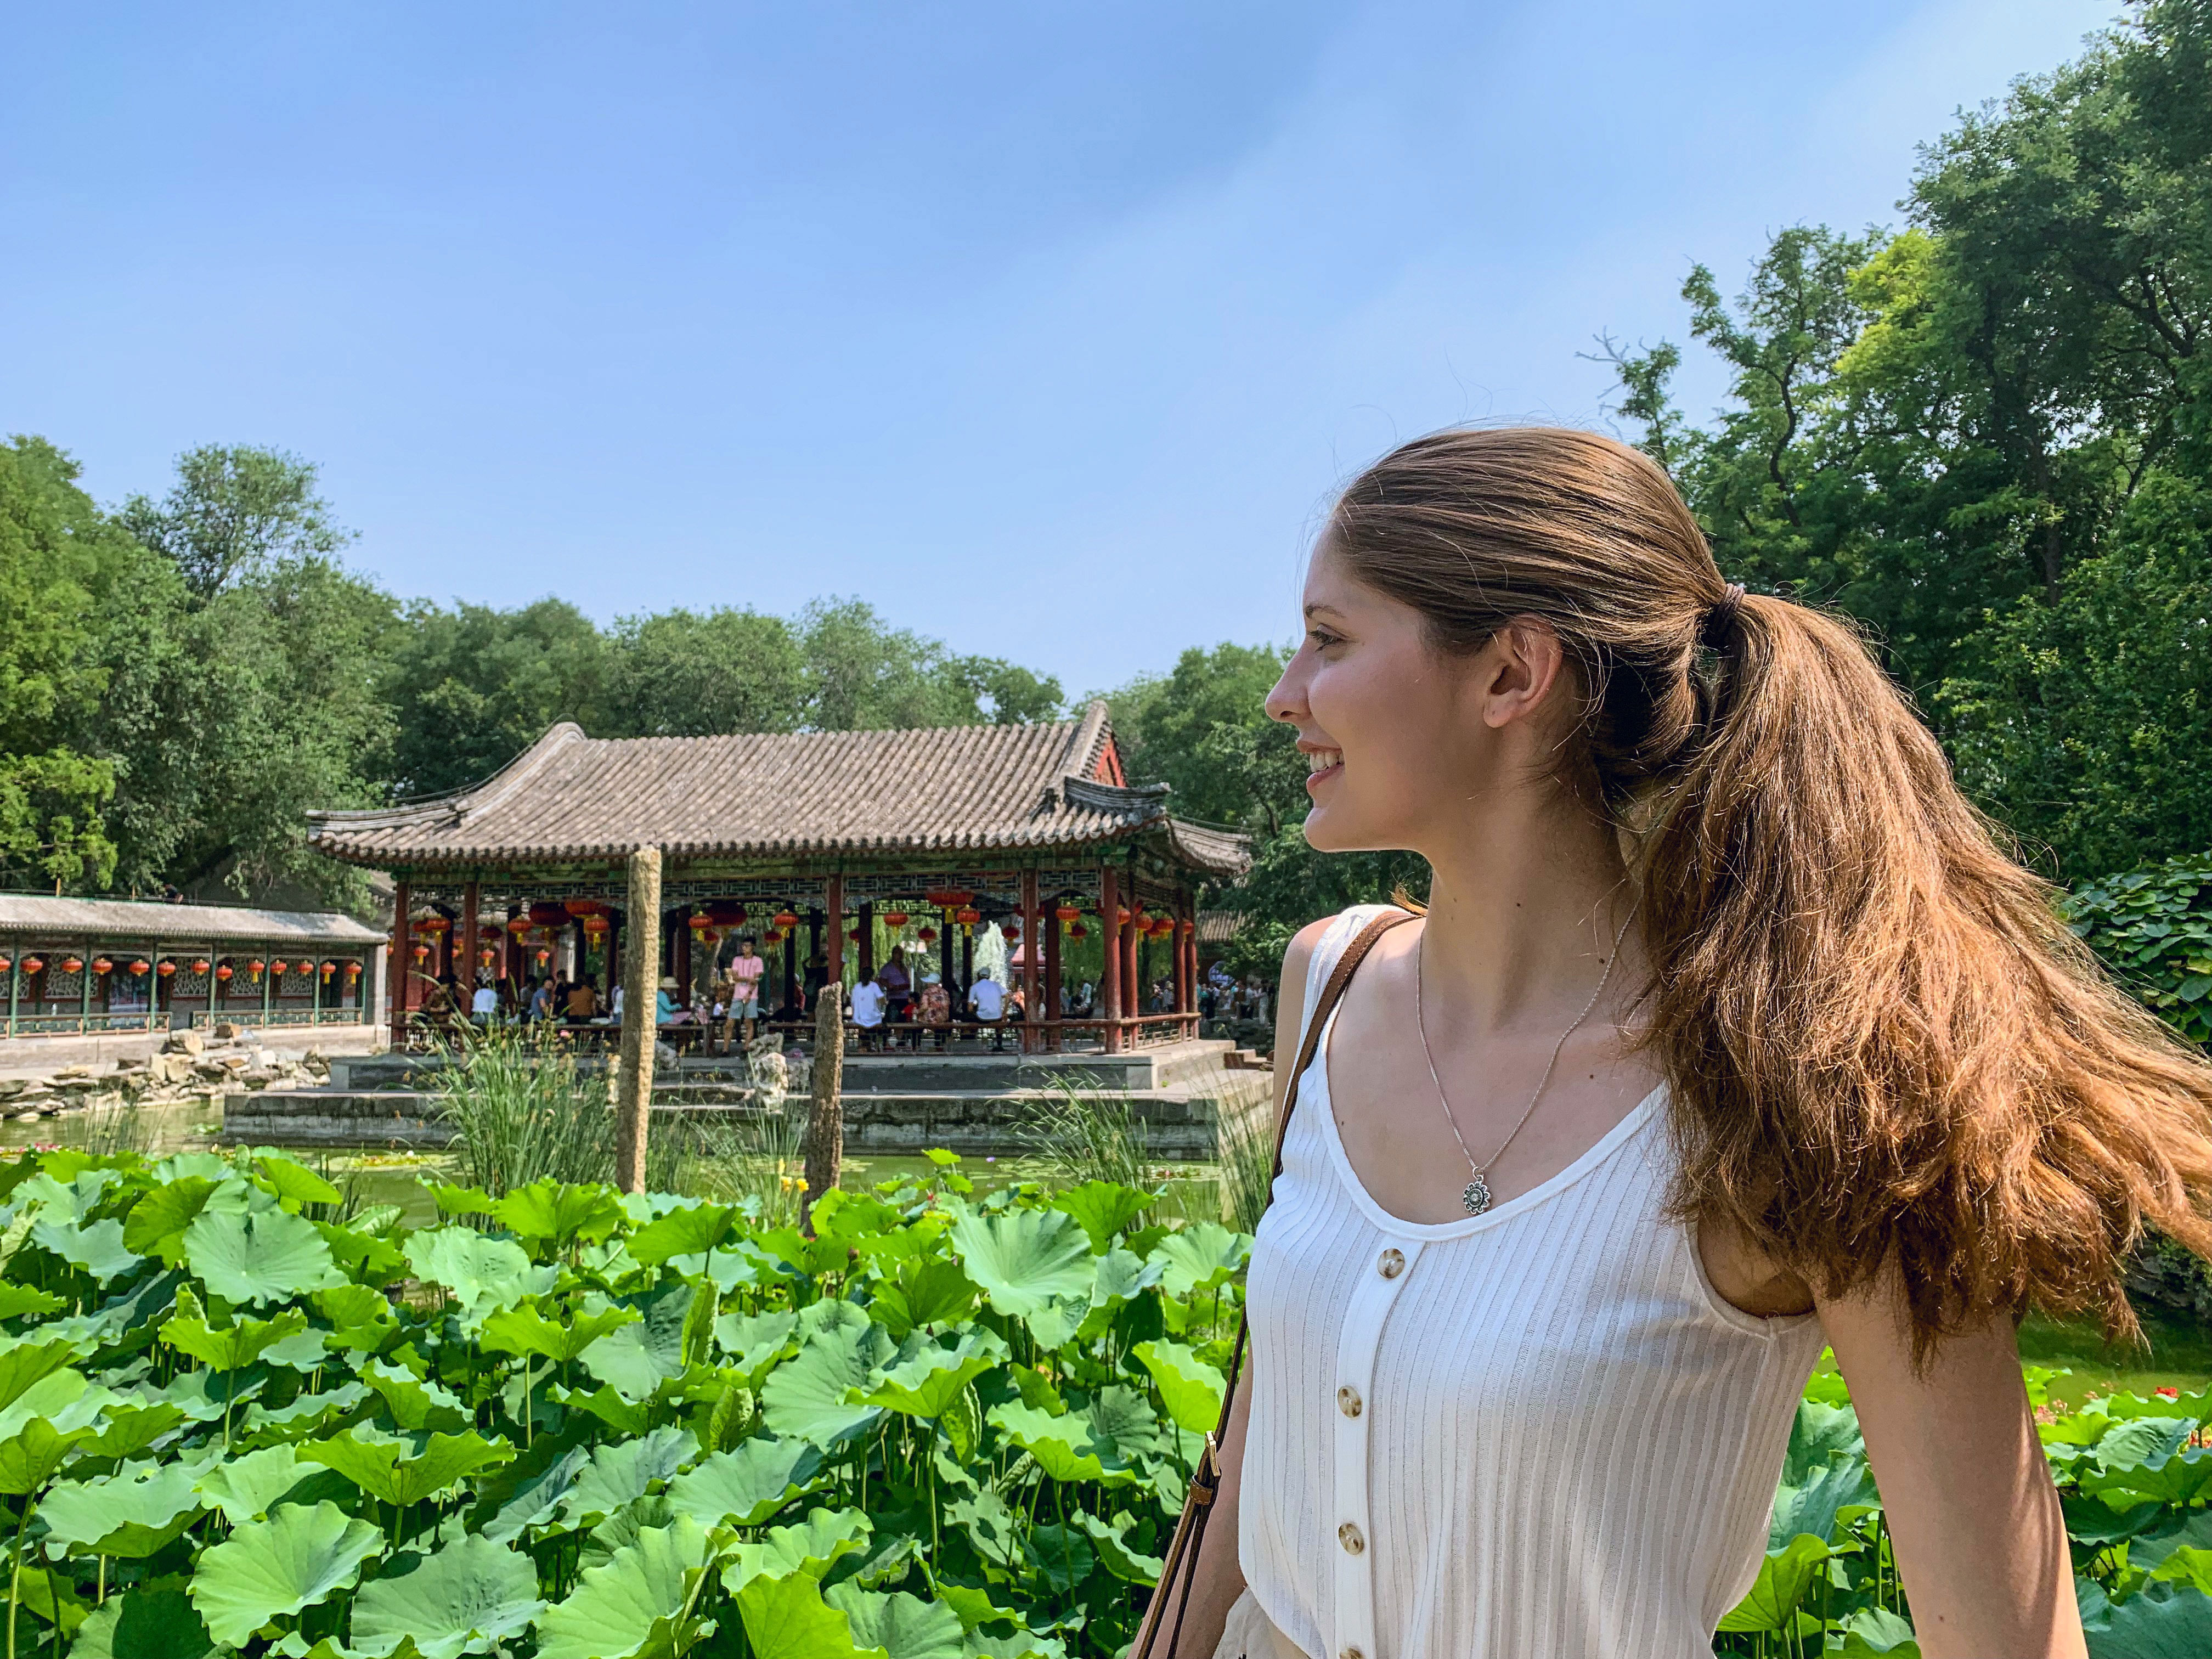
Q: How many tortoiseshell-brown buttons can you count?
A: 4